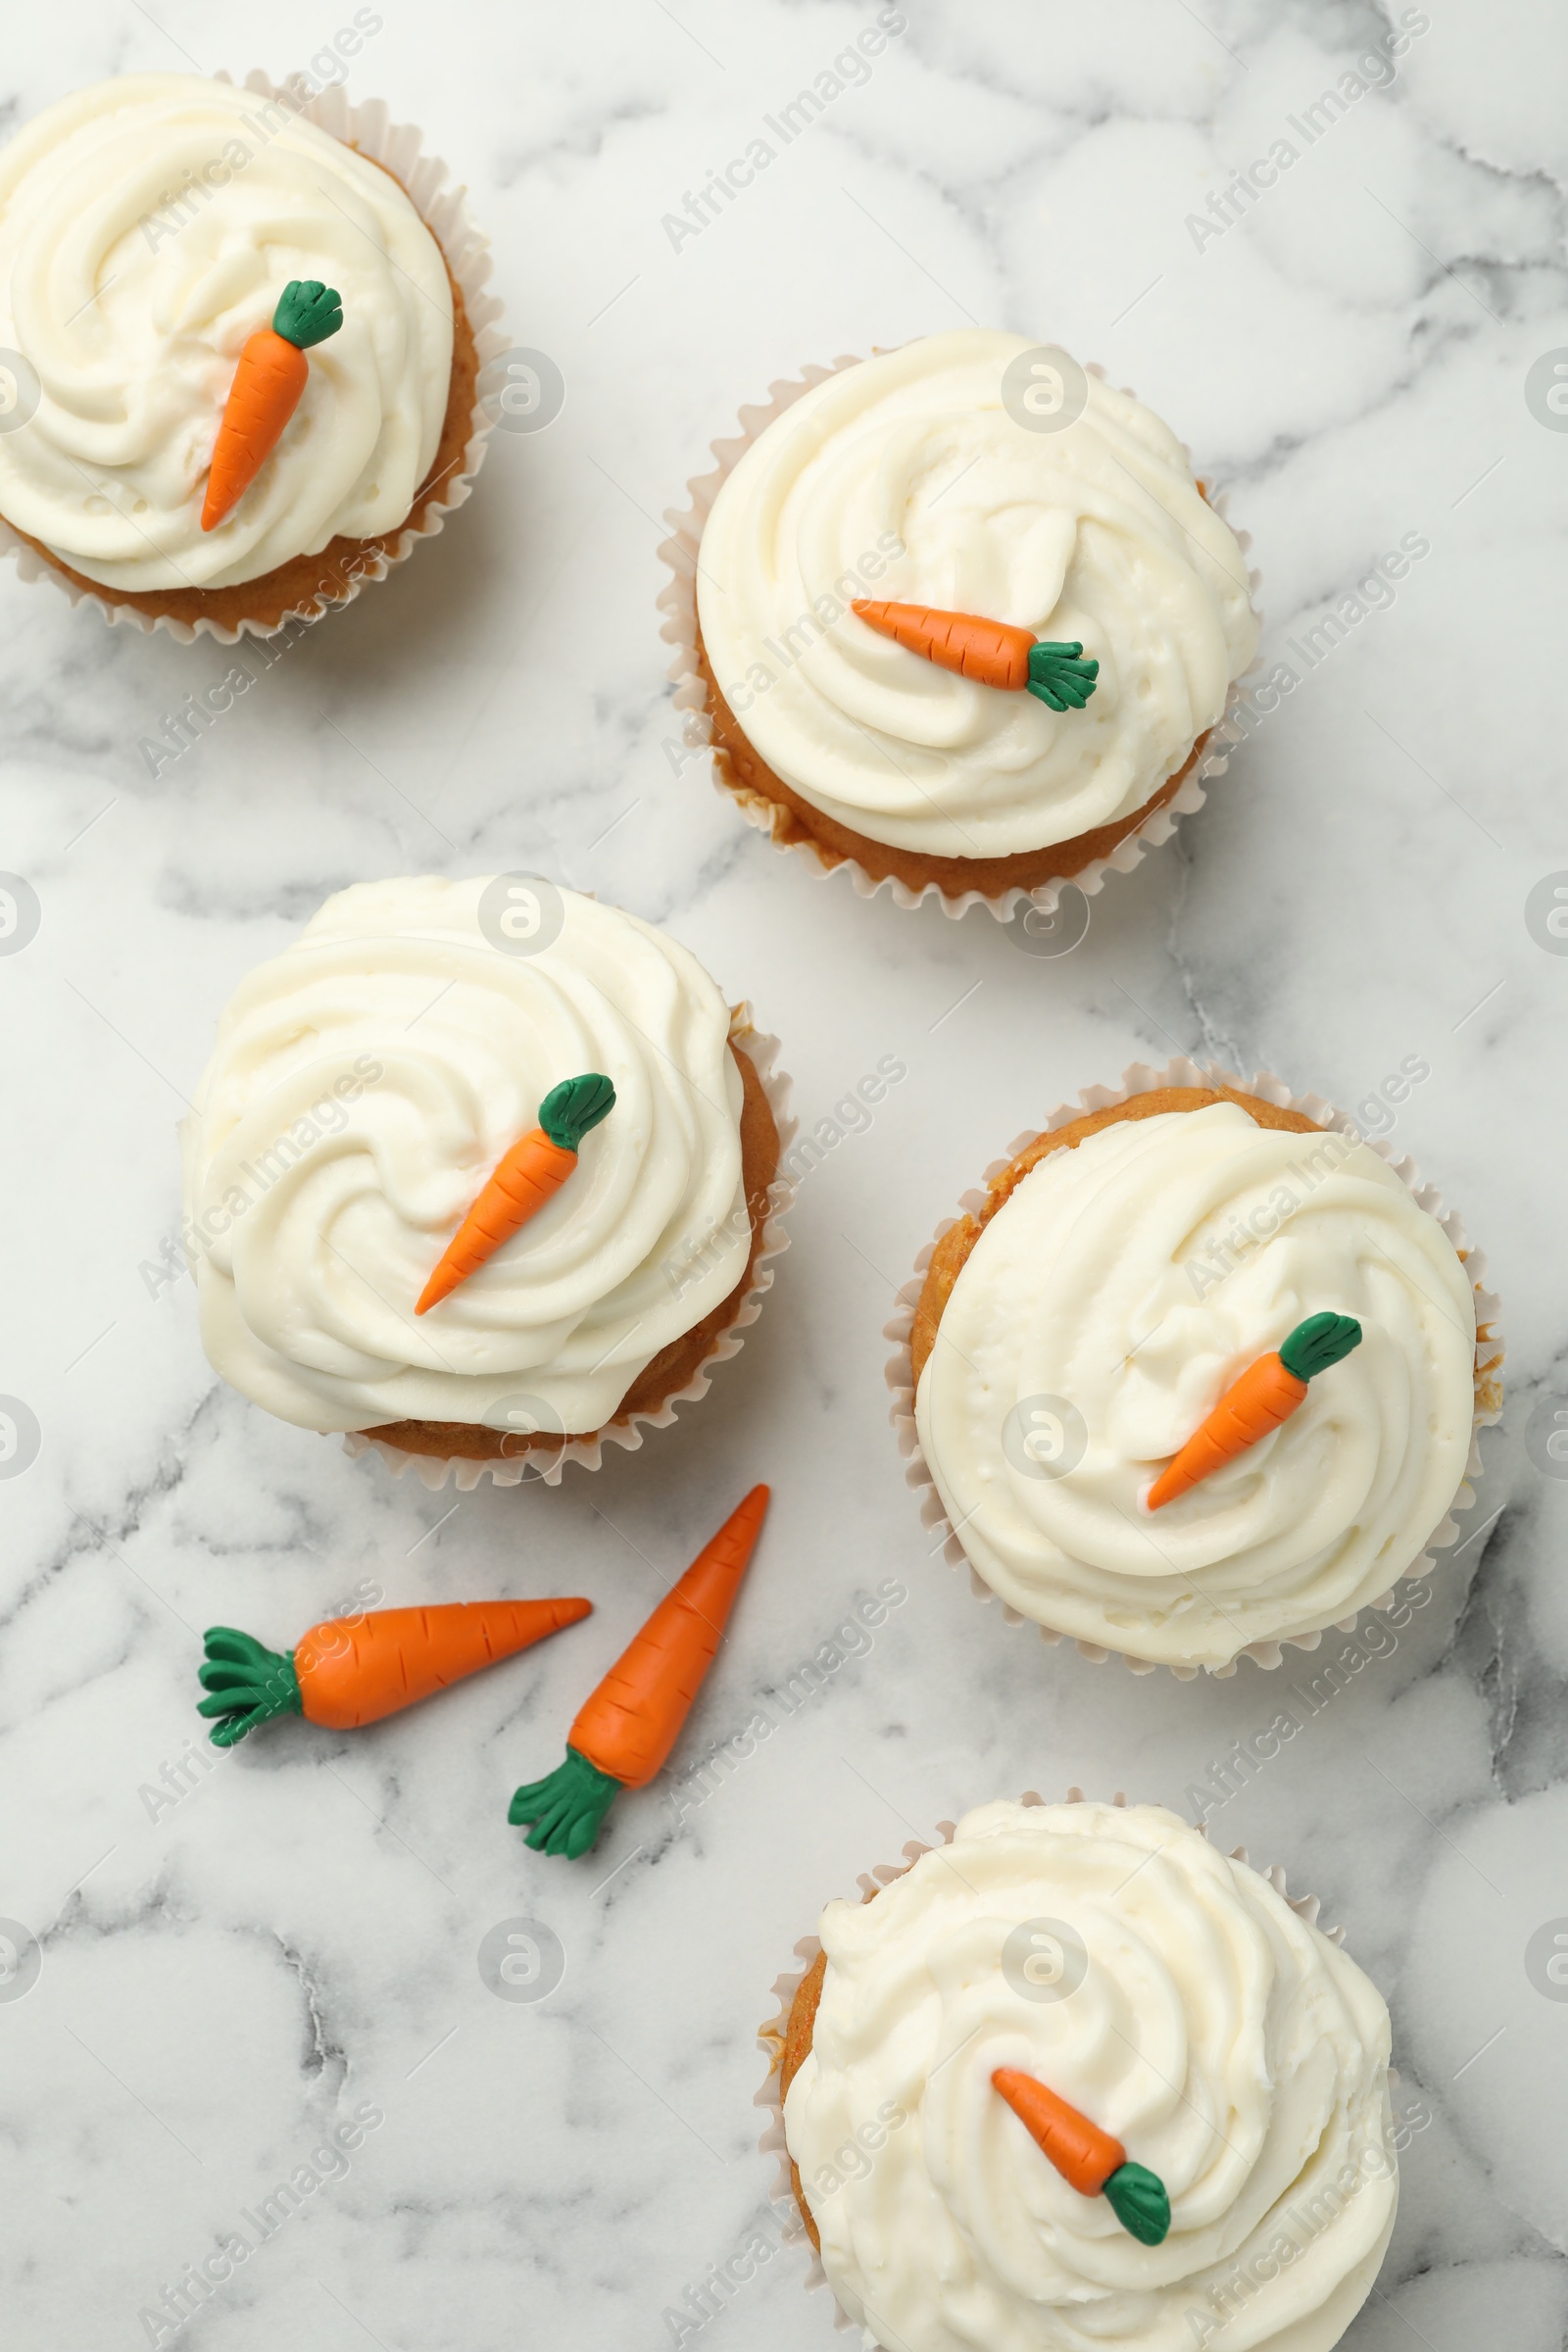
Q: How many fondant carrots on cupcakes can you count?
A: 5